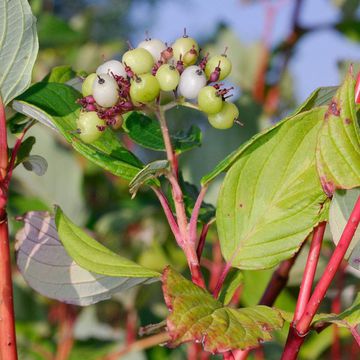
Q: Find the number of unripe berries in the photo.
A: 9